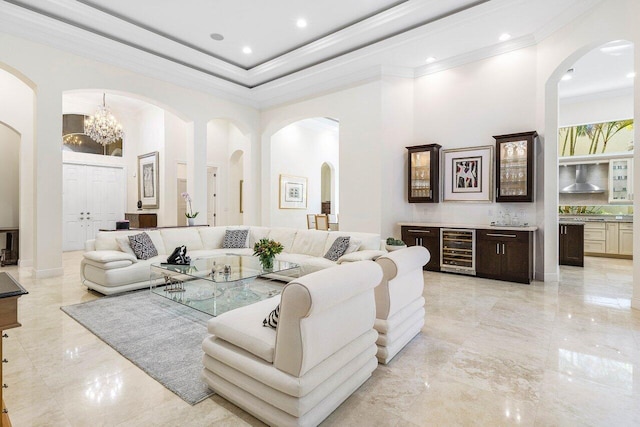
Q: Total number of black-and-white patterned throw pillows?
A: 4